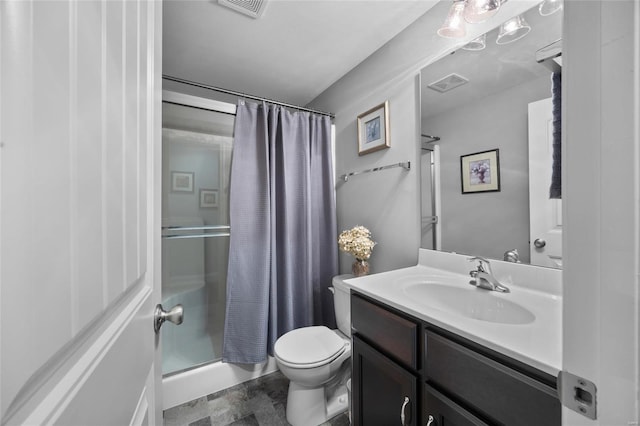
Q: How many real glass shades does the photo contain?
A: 2